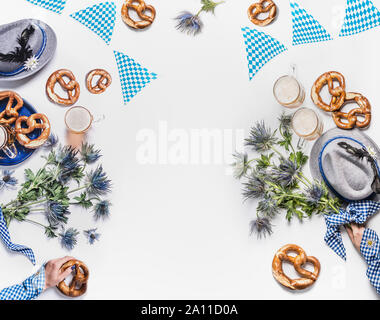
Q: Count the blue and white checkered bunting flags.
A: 6